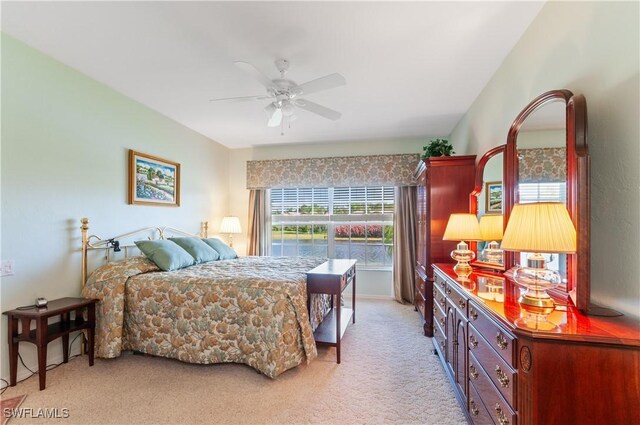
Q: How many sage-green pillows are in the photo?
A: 3